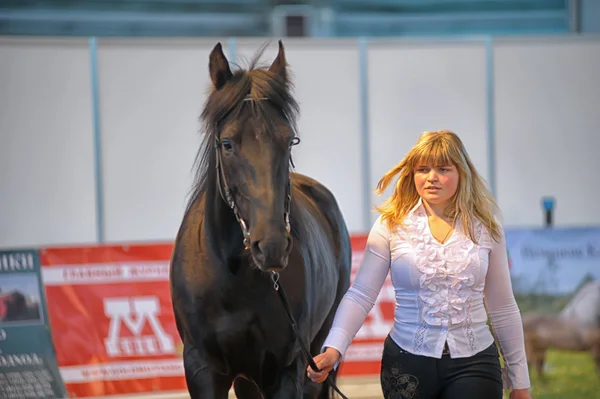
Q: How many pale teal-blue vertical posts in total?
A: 4